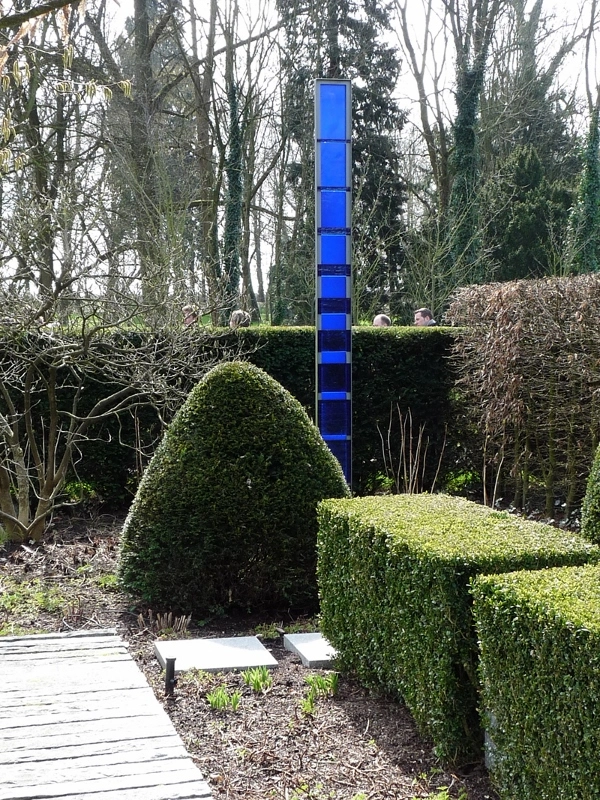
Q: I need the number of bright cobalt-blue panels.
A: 9